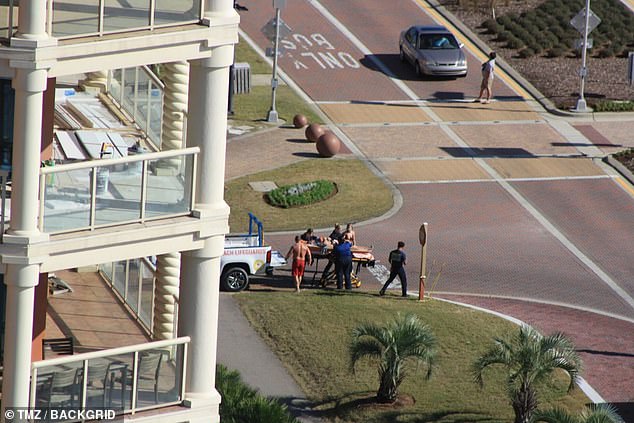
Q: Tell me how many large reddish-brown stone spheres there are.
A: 3